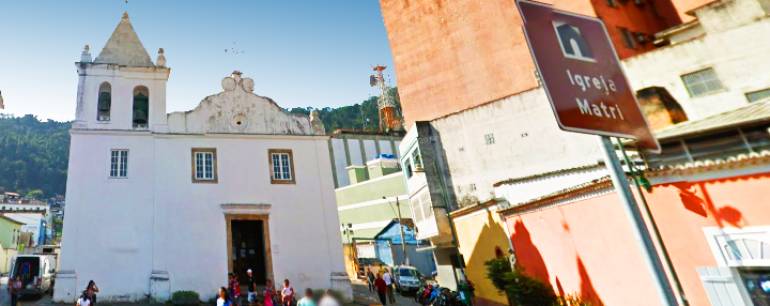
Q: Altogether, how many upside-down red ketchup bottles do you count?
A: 0